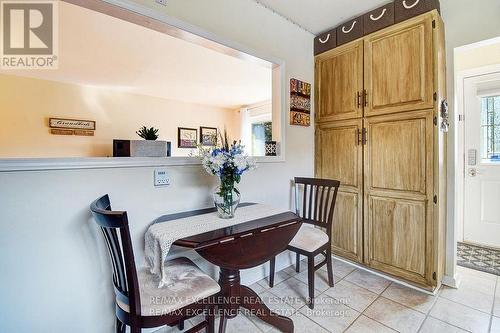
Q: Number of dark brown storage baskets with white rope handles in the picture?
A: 4